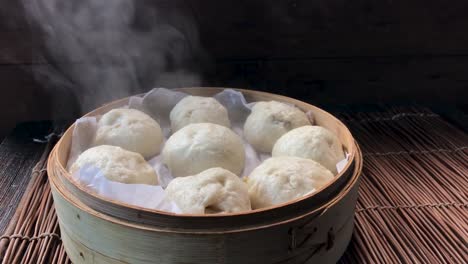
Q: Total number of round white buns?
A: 8